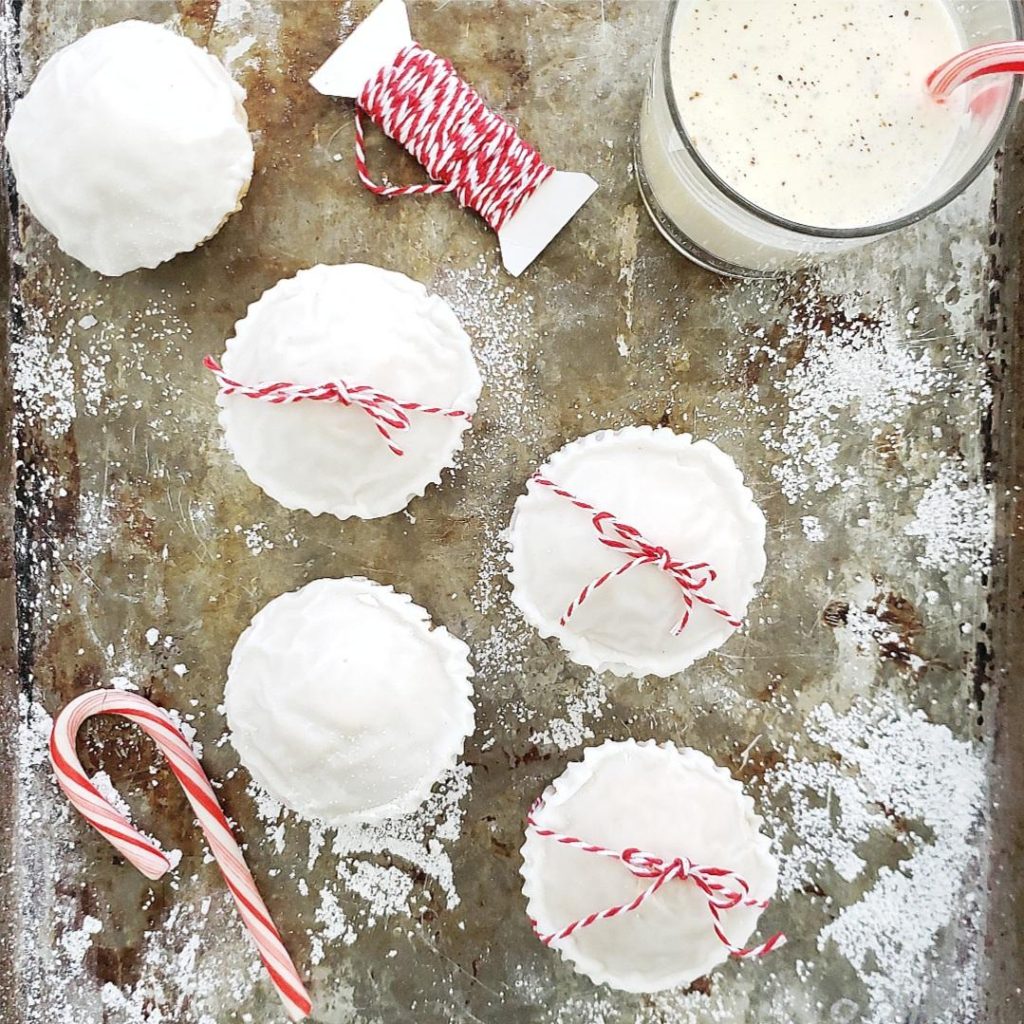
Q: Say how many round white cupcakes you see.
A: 5